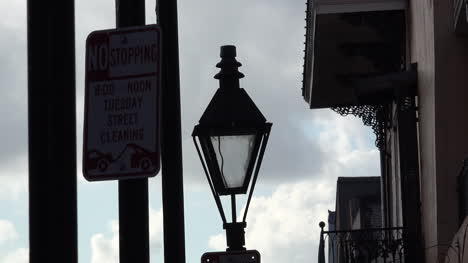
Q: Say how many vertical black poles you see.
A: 3